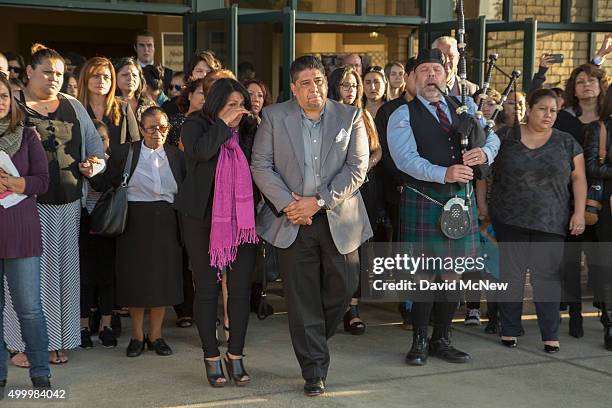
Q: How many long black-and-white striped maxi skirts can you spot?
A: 1